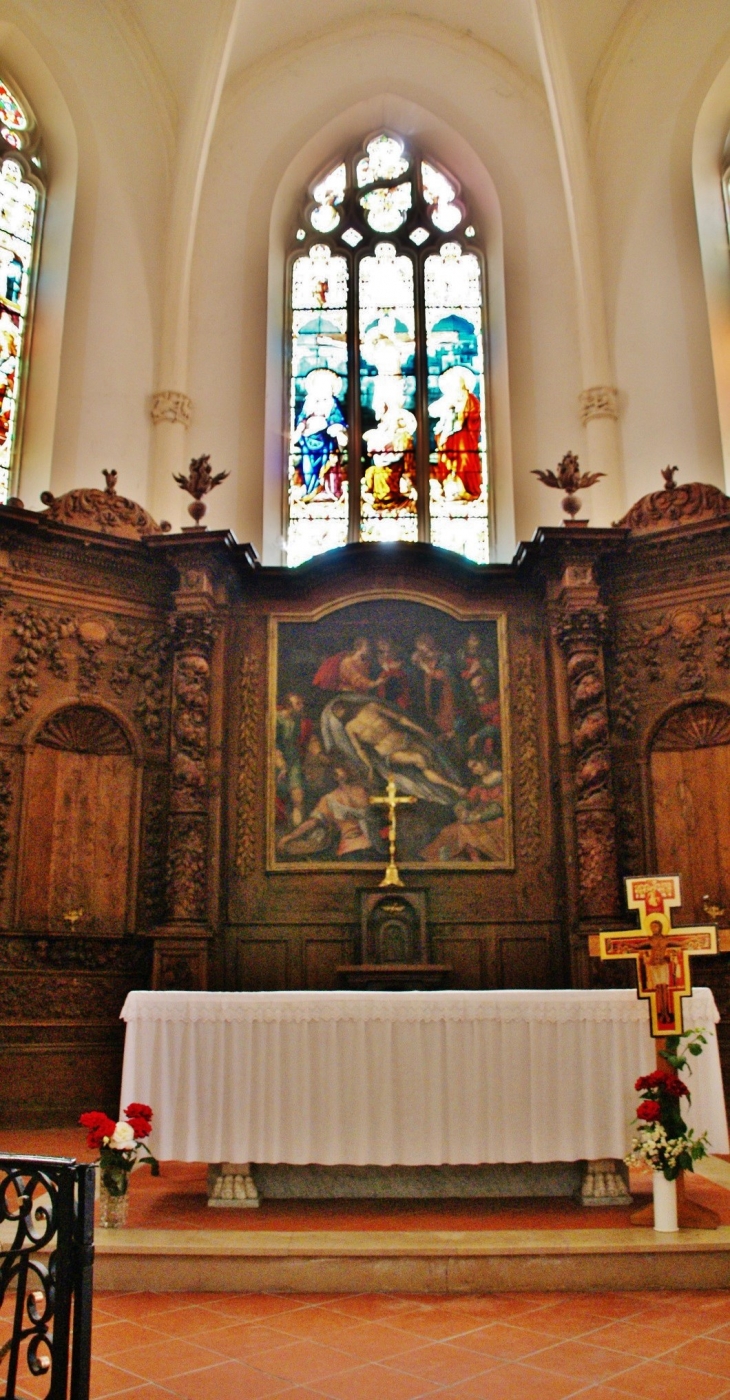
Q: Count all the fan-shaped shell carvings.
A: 2